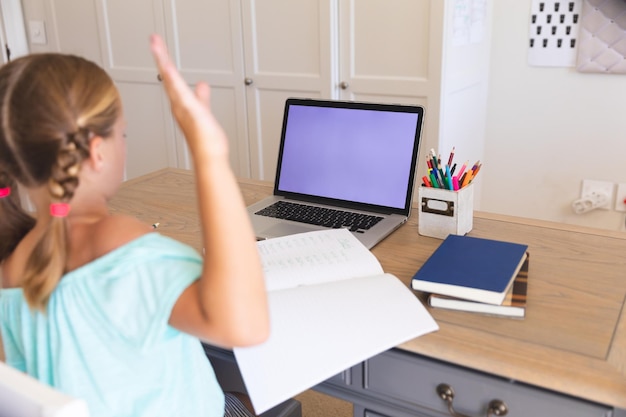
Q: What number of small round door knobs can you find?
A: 3